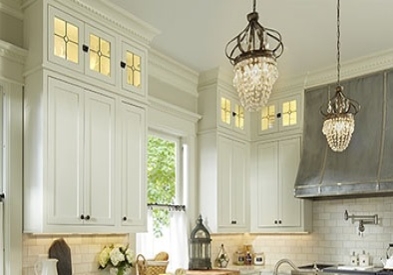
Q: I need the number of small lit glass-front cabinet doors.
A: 7